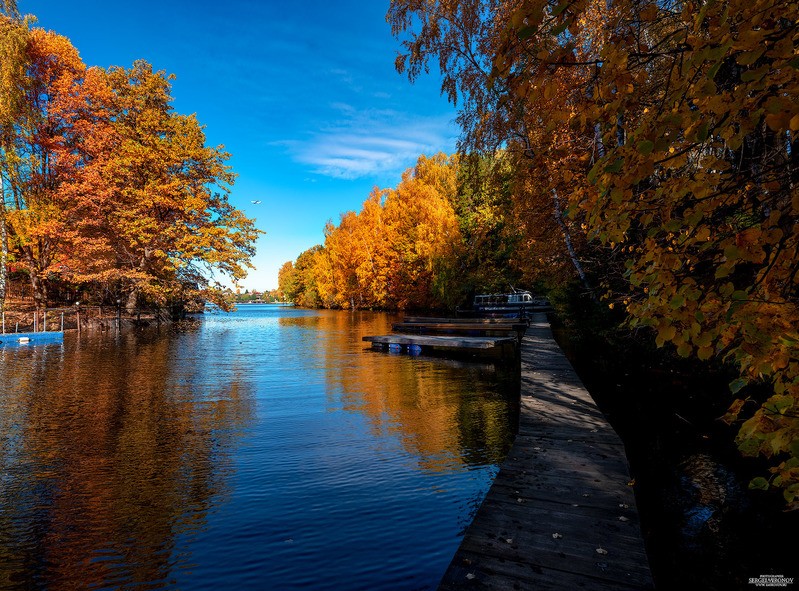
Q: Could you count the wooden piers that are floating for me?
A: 3